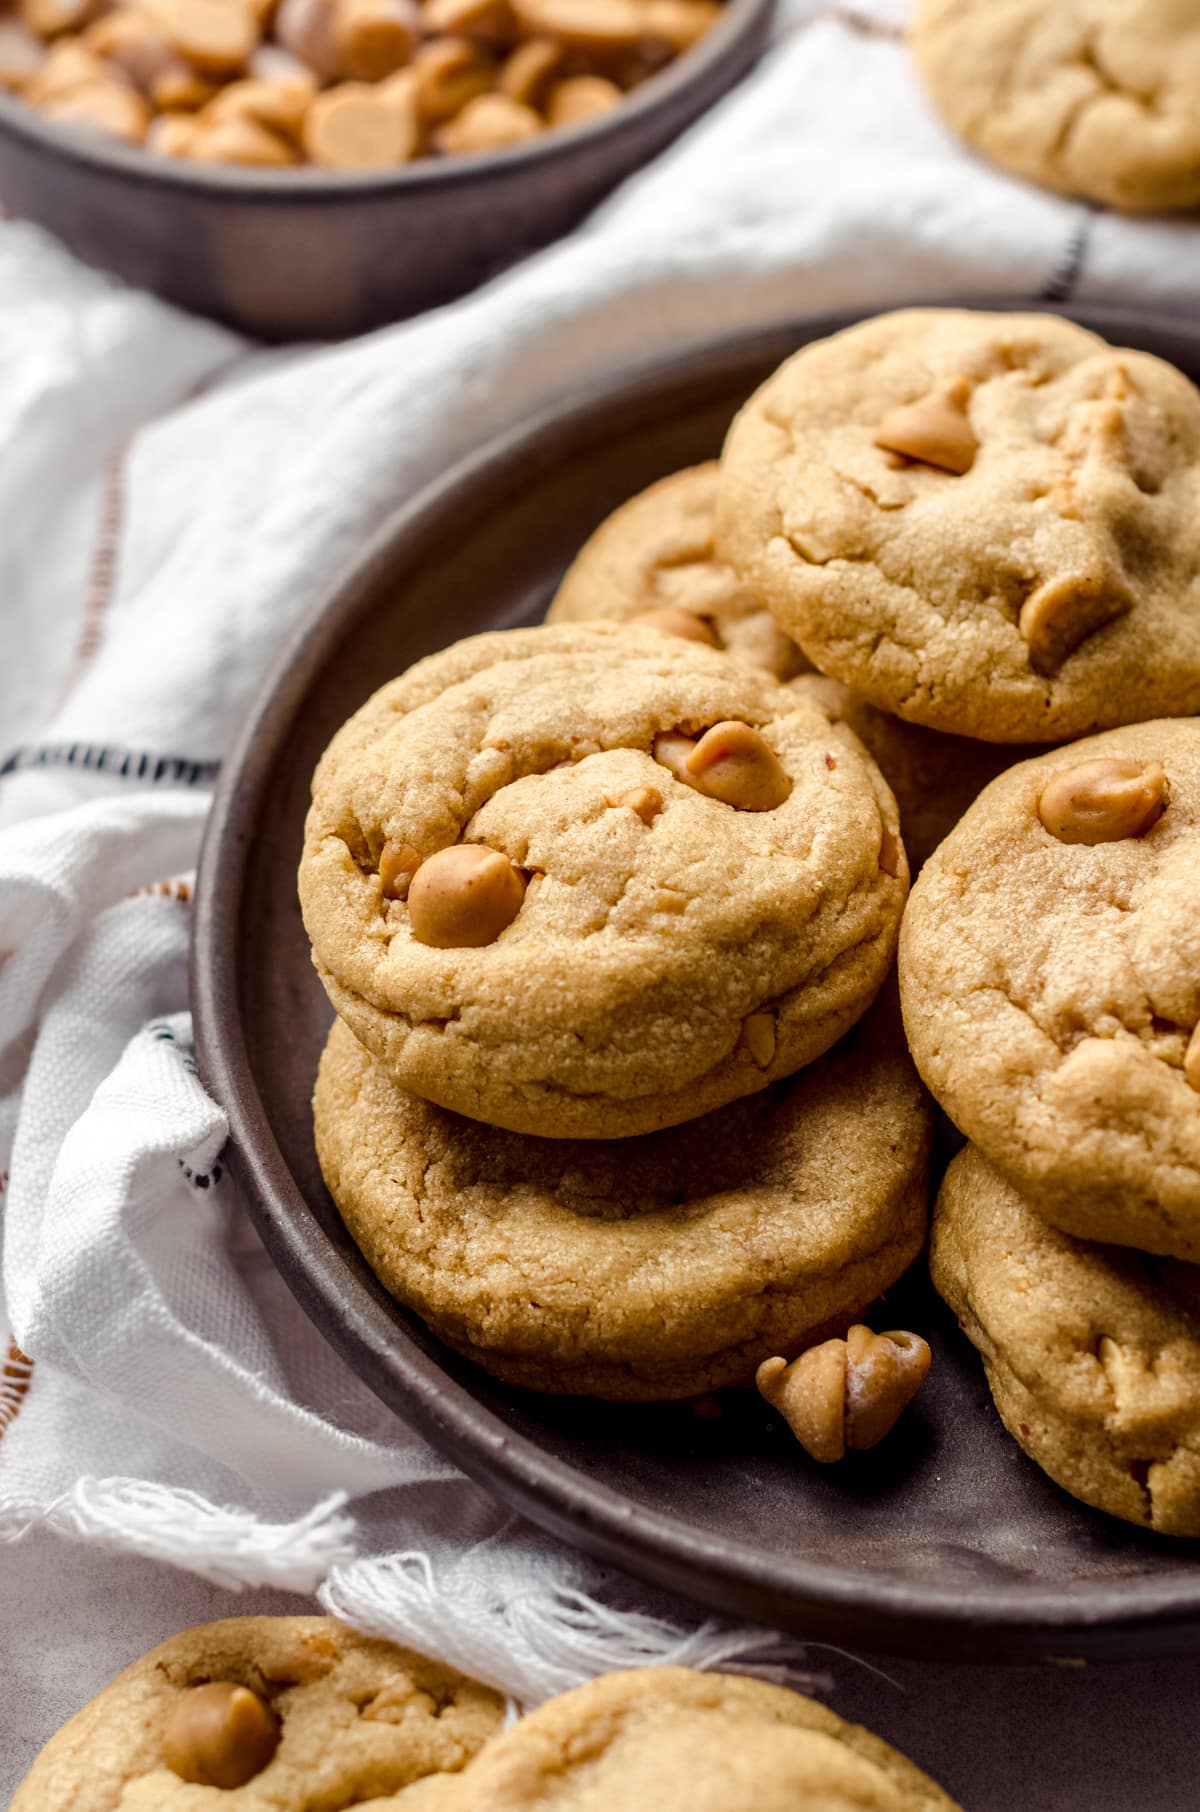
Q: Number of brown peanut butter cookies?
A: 9